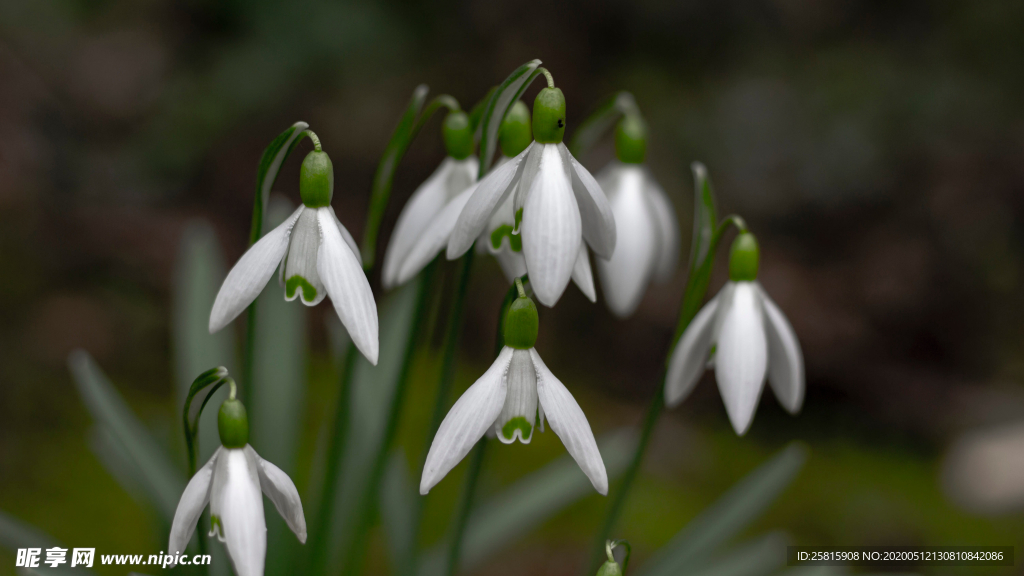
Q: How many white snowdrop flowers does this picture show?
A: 8